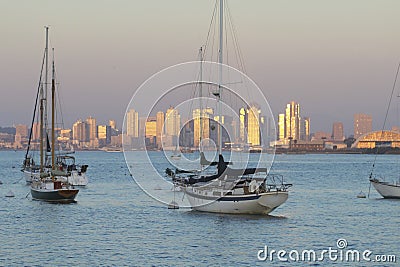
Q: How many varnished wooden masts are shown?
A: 2